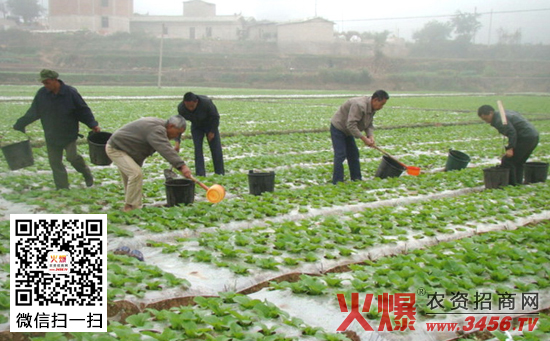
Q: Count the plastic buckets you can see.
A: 8